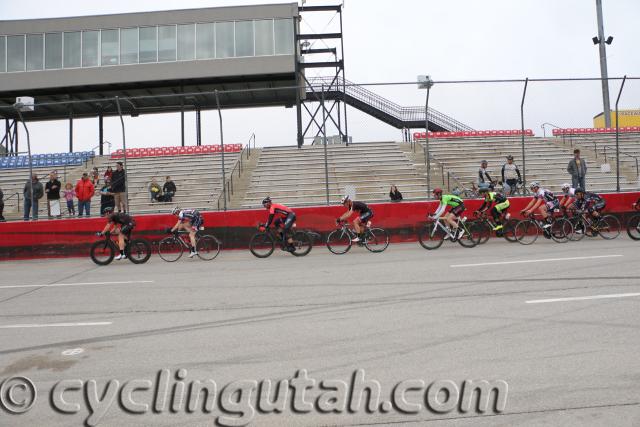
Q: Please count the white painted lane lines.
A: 4